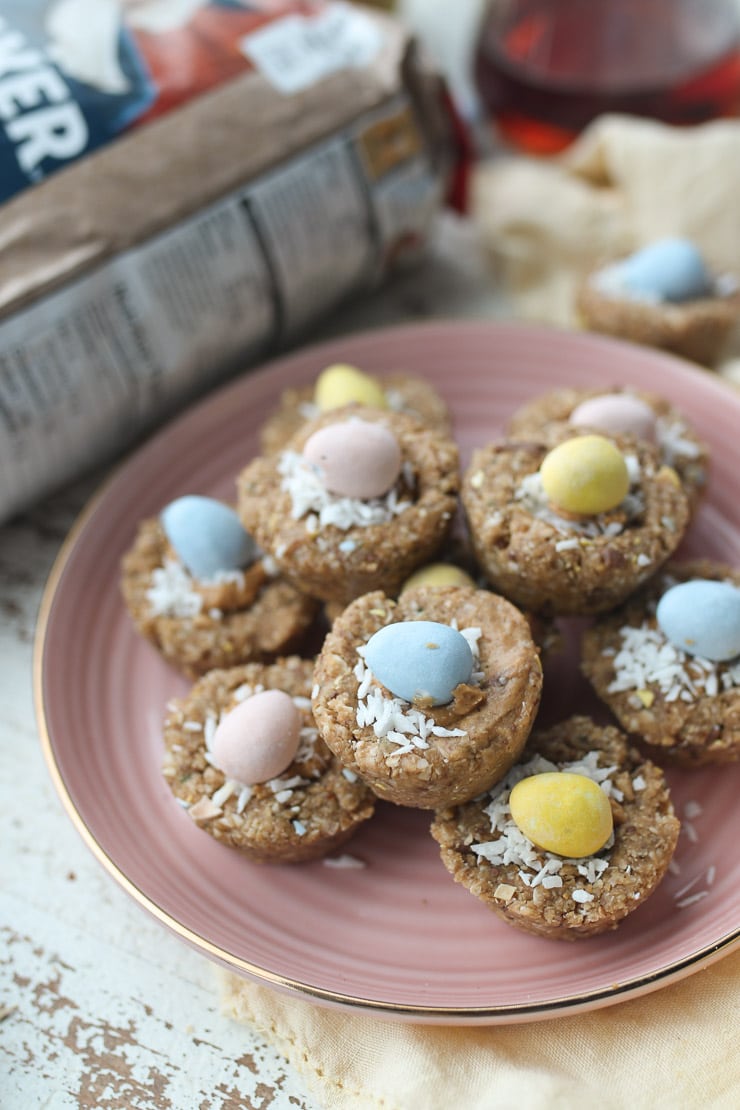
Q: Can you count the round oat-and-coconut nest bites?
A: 11